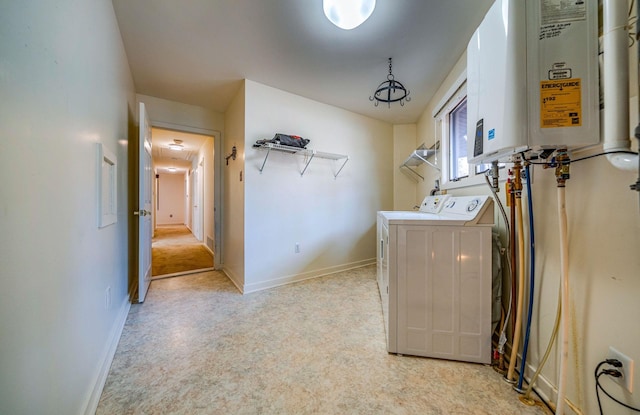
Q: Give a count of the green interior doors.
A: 0